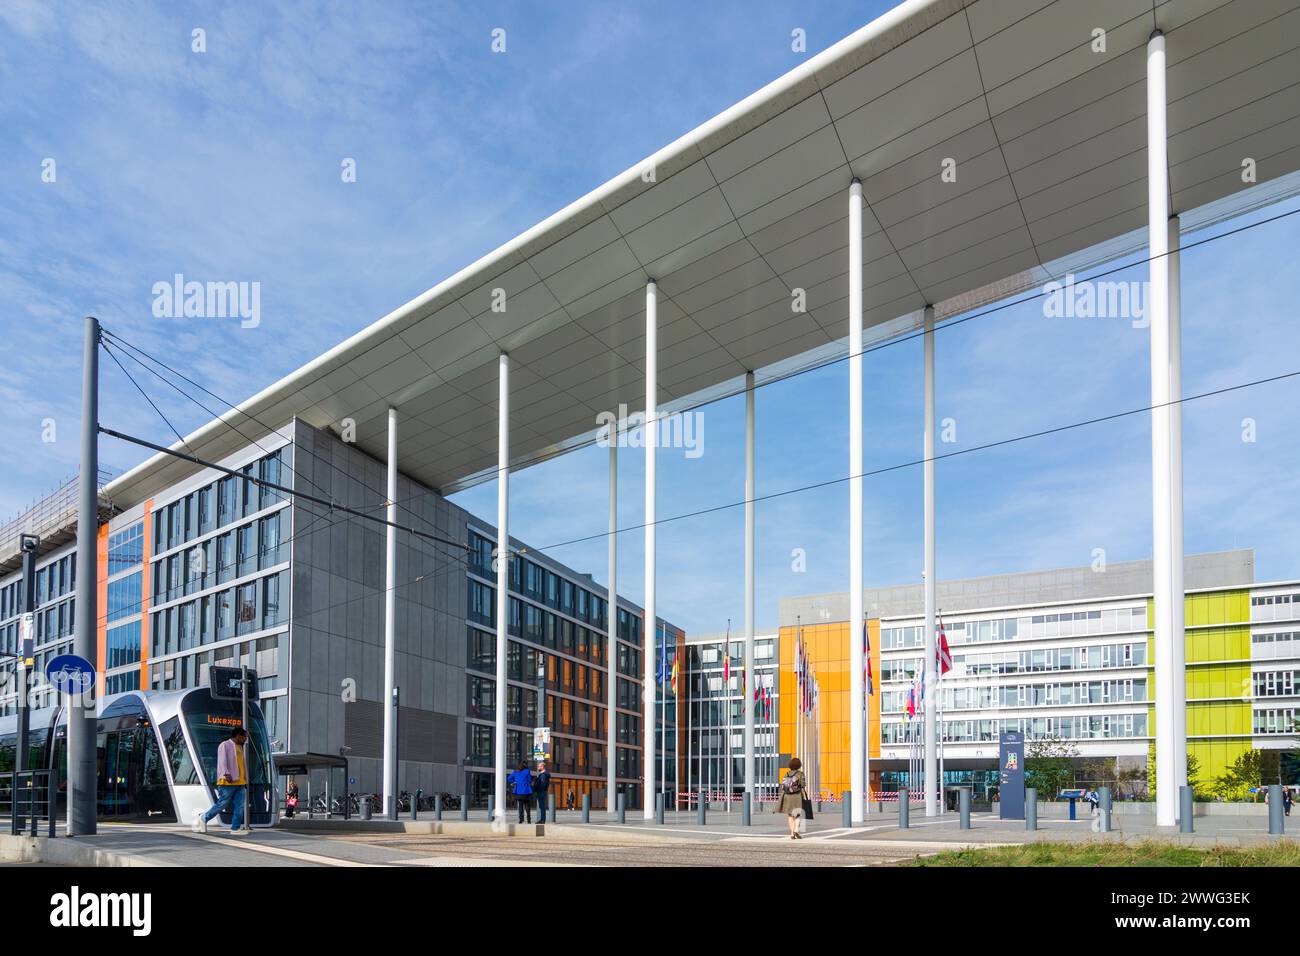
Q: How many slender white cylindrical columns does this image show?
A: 9